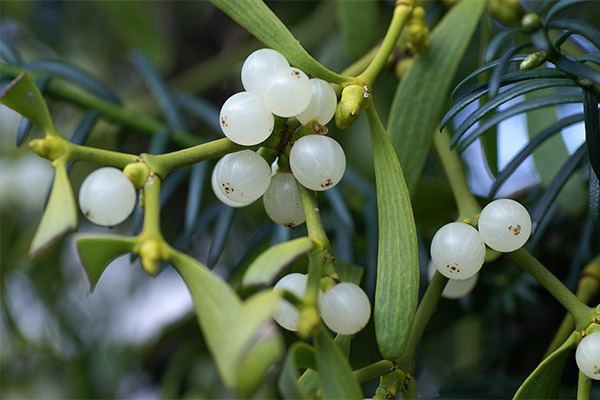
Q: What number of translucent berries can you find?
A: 15